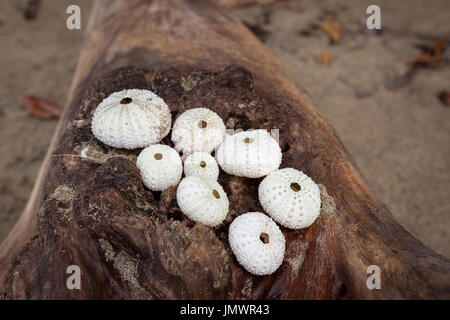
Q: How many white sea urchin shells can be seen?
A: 8